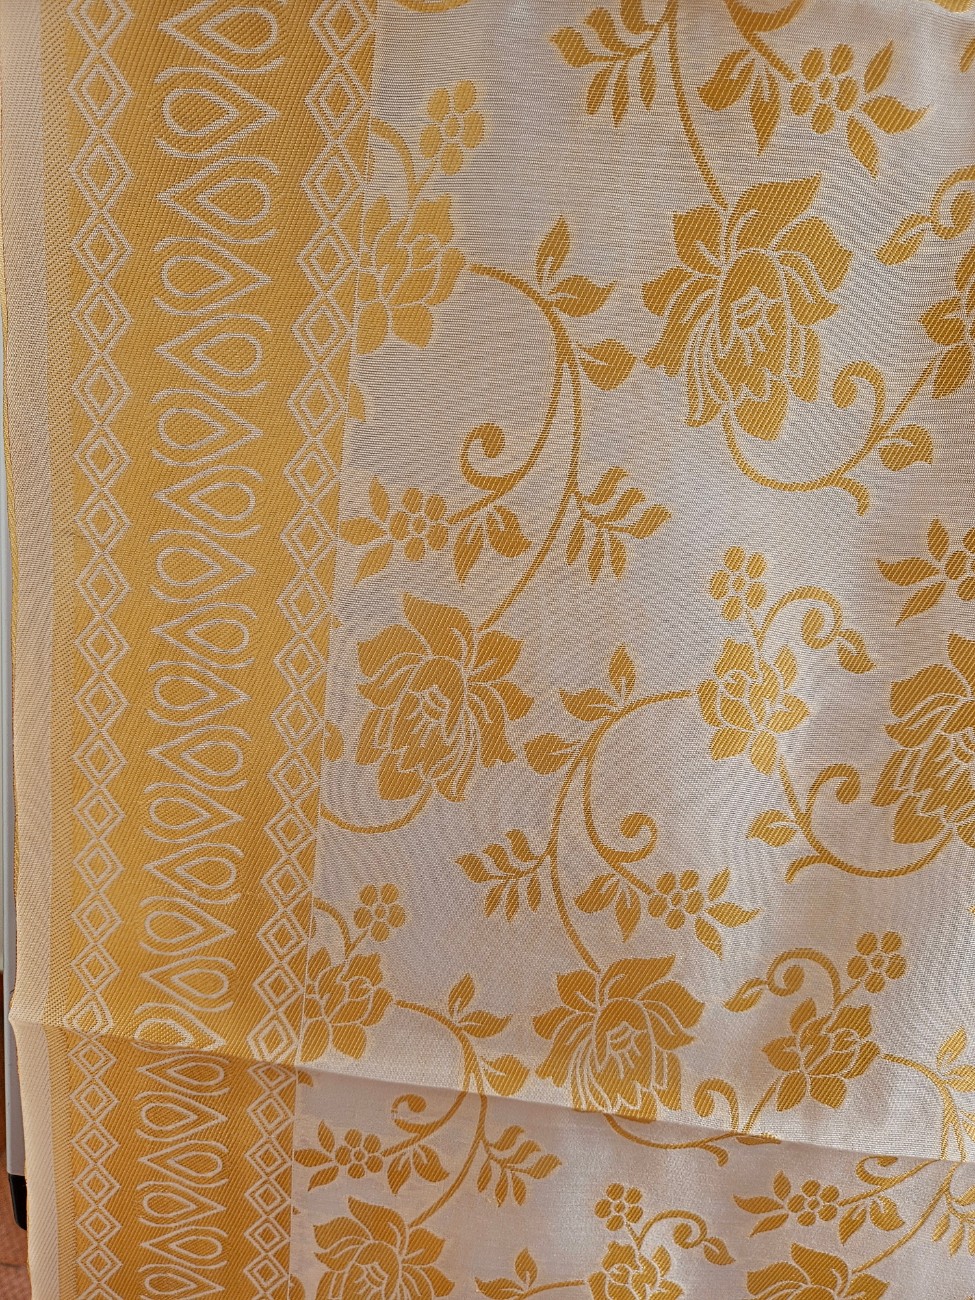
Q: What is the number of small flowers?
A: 11